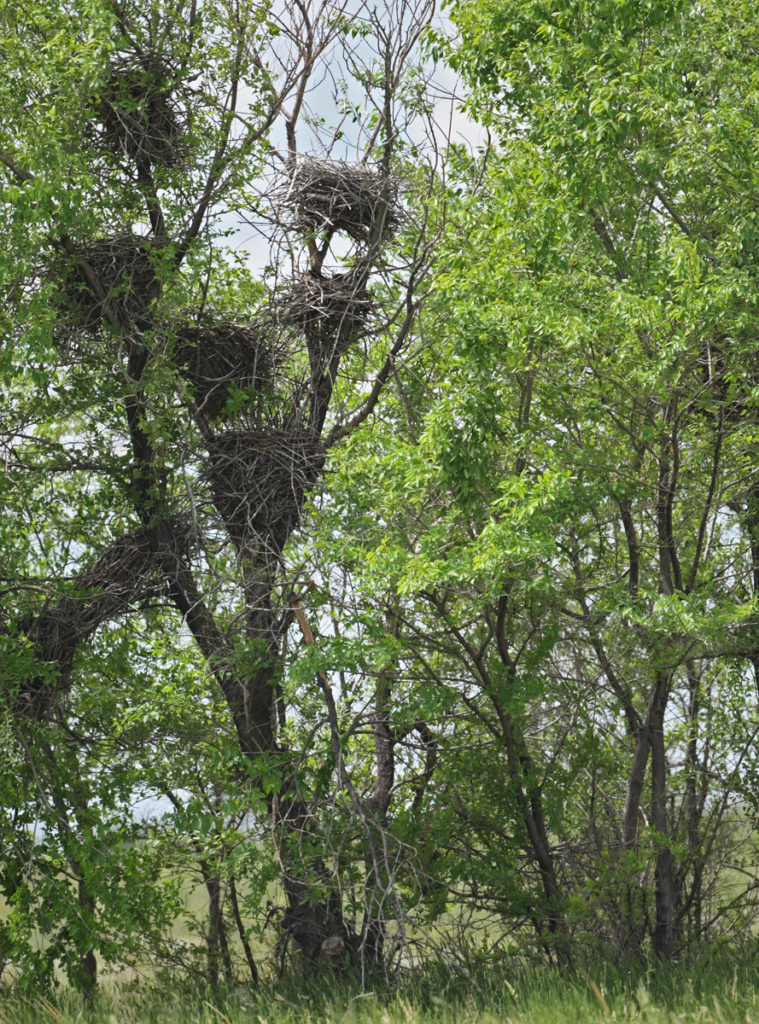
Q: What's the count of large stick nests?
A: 7